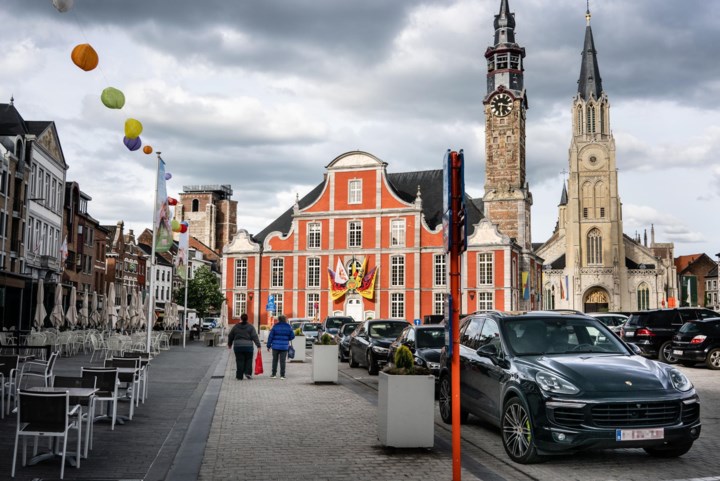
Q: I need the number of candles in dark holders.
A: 0